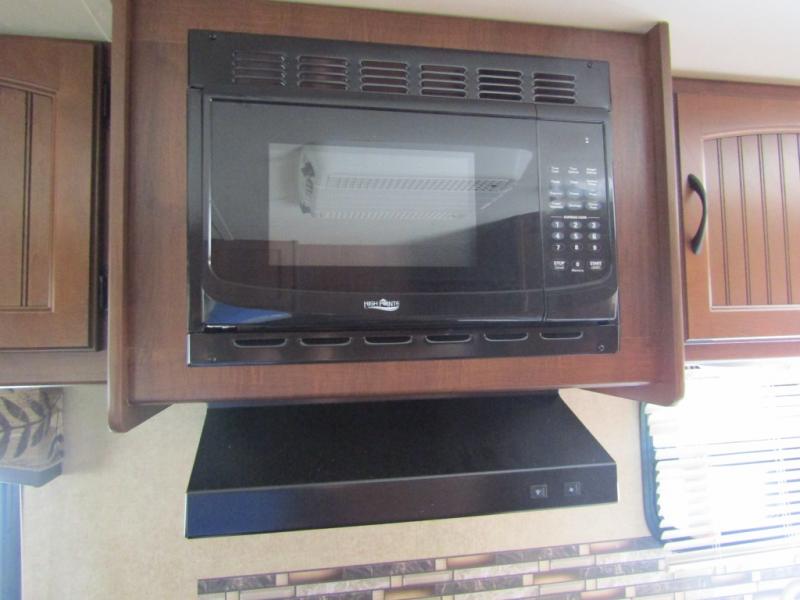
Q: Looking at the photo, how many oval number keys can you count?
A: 10